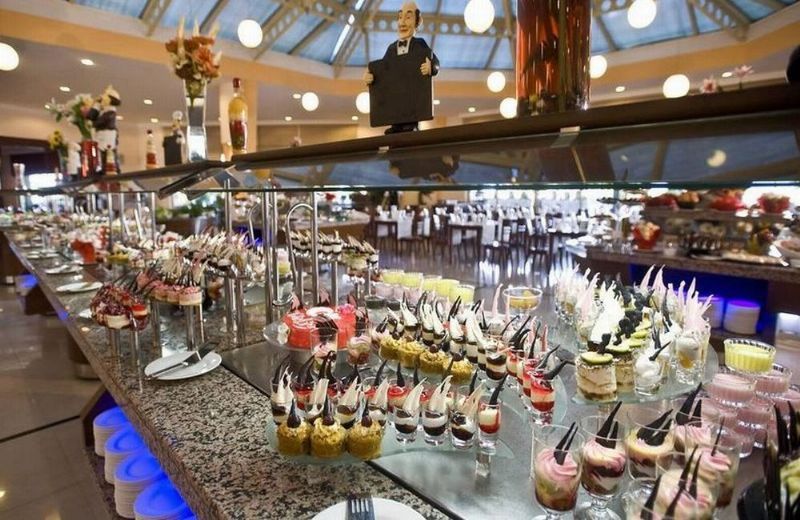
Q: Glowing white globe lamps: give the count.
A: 10